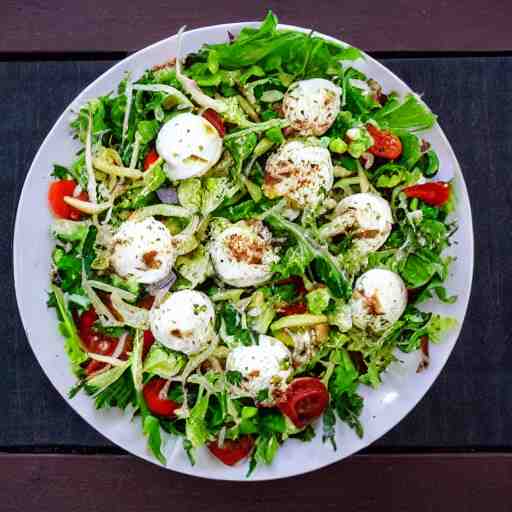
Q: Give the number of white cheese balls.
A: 9